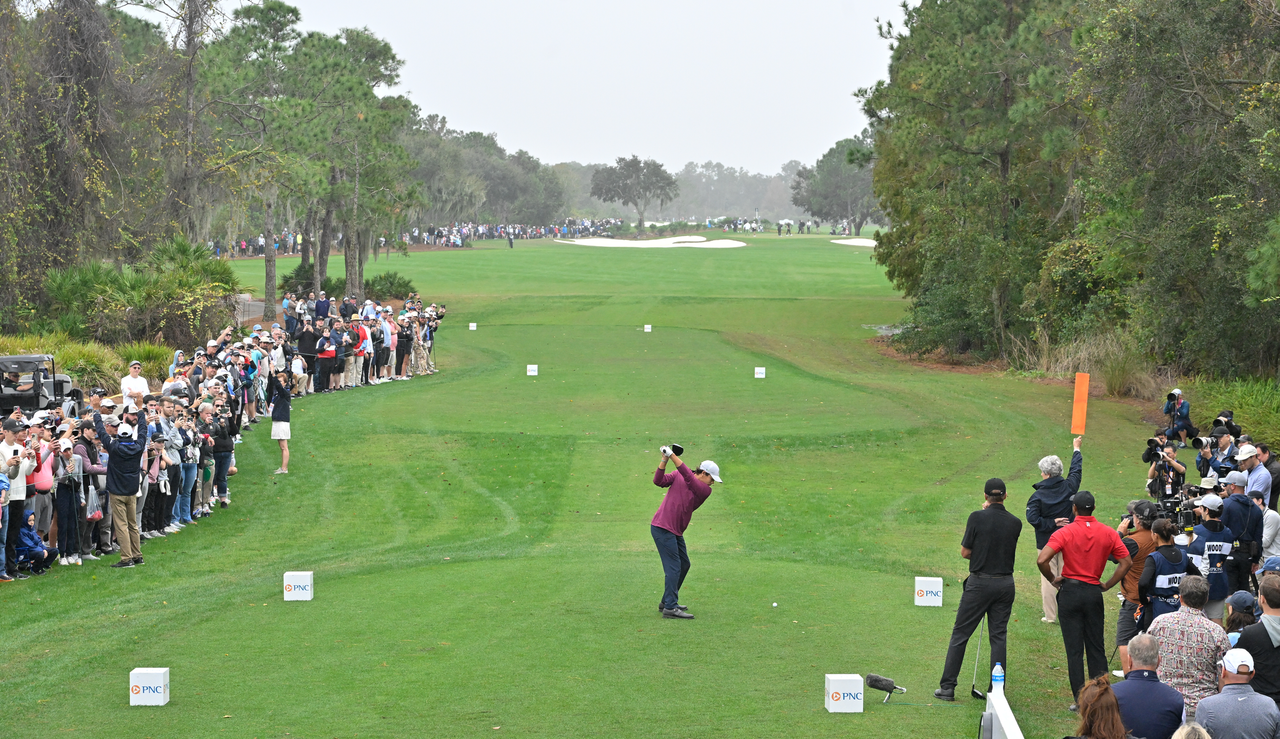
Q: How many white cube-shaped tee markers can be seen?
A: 8